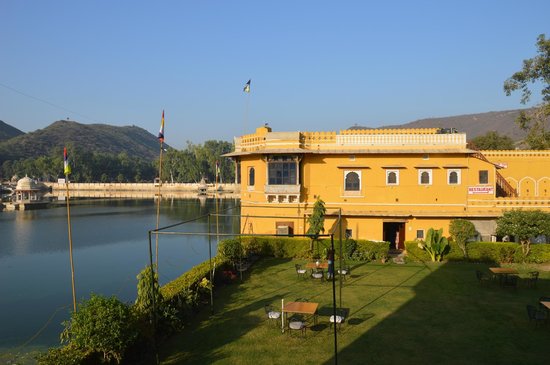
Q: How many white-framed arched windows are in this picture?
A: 4